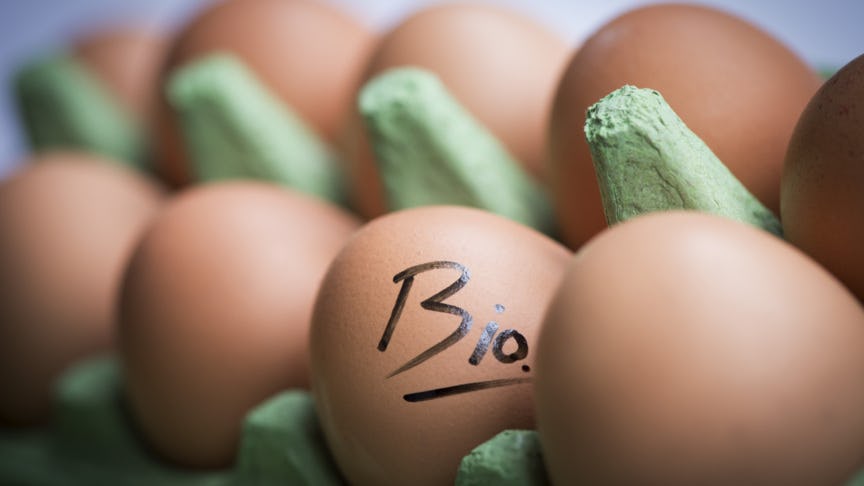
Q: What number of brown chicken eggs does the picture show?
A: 9